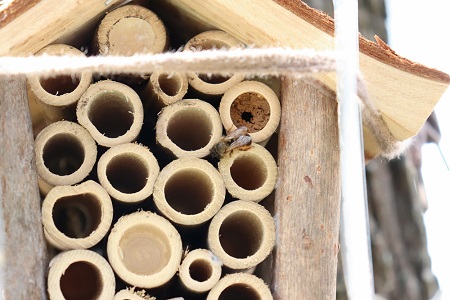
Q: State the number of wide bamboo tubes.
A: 15